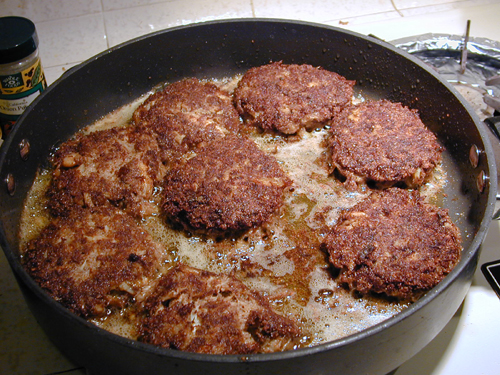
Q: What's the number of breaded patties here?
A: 8